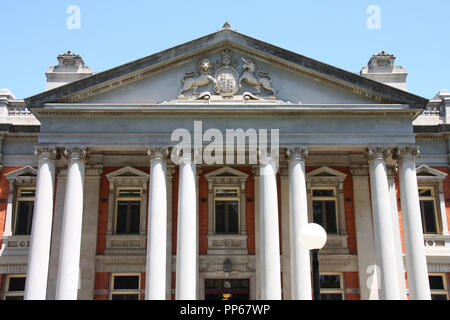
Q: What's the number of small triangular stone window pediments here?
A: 5